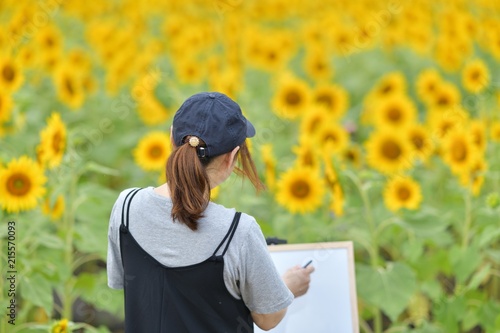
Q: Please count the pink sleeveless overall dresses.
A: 0